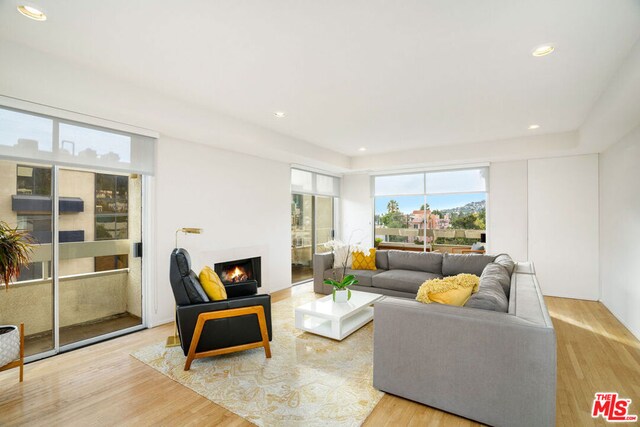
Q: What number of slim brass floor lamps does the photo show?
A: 1